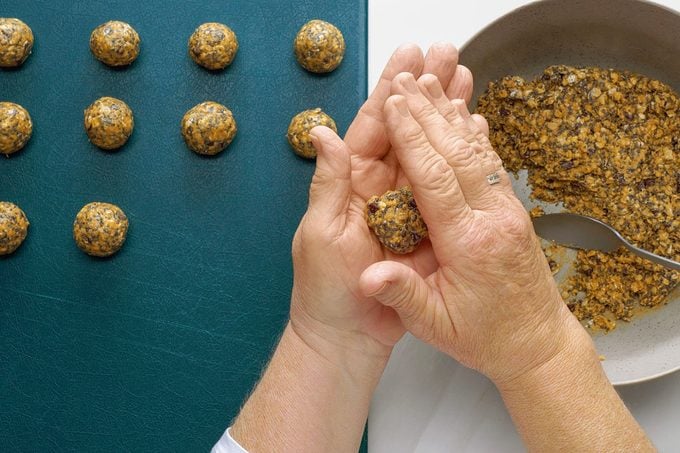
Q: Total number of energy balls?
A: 11